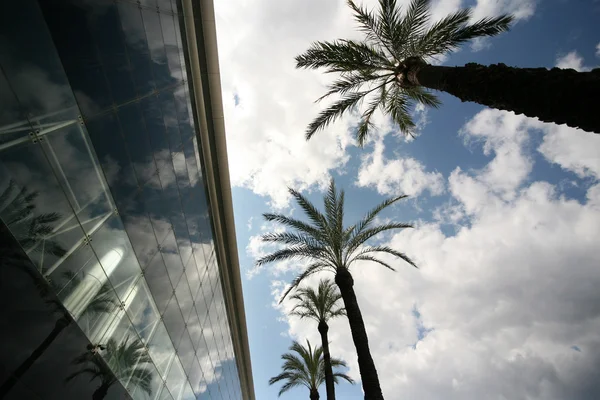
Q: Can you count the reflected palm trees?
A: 3